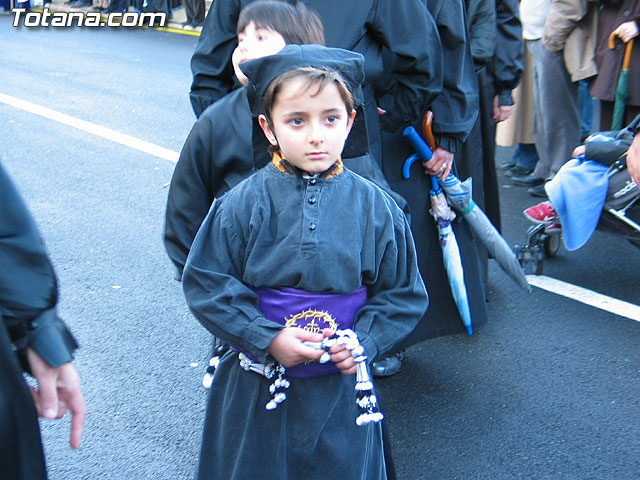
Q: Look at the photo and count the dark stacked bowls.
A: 0